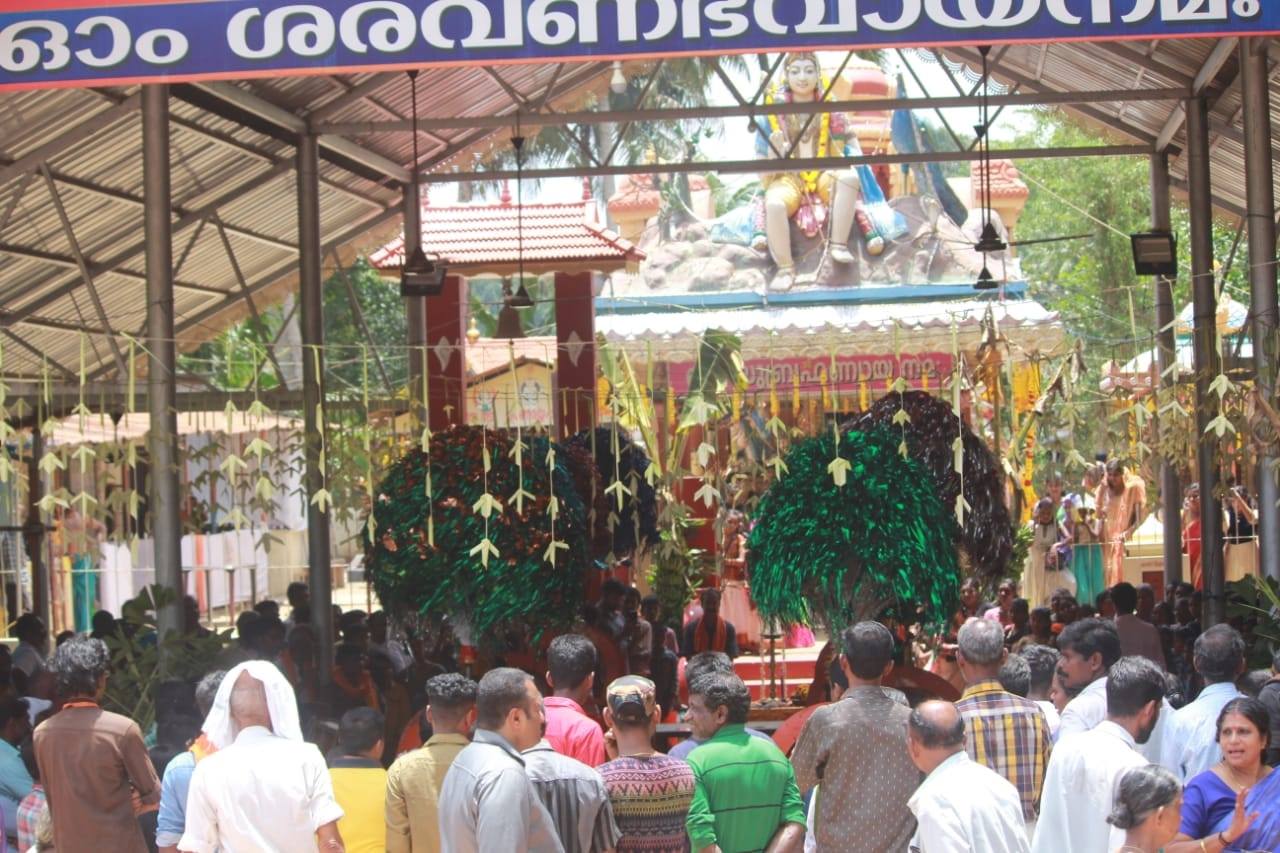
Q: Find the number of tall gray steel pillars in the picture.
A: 6